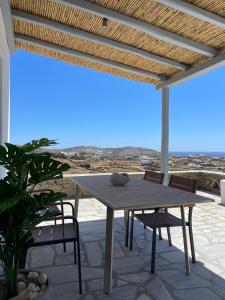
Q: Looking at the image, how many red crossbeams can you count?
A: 0